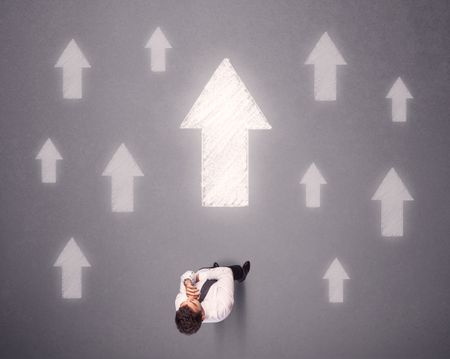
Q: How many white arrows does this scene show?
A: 11